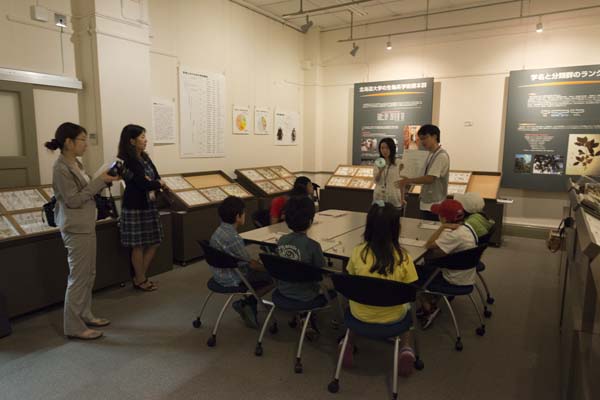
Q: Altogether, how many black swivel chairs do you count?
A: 6